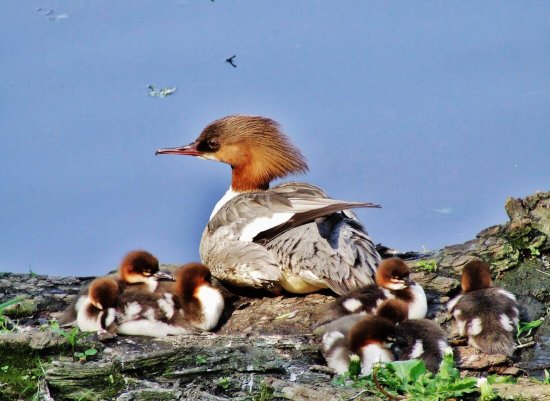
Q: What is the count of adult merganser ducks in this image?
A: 1